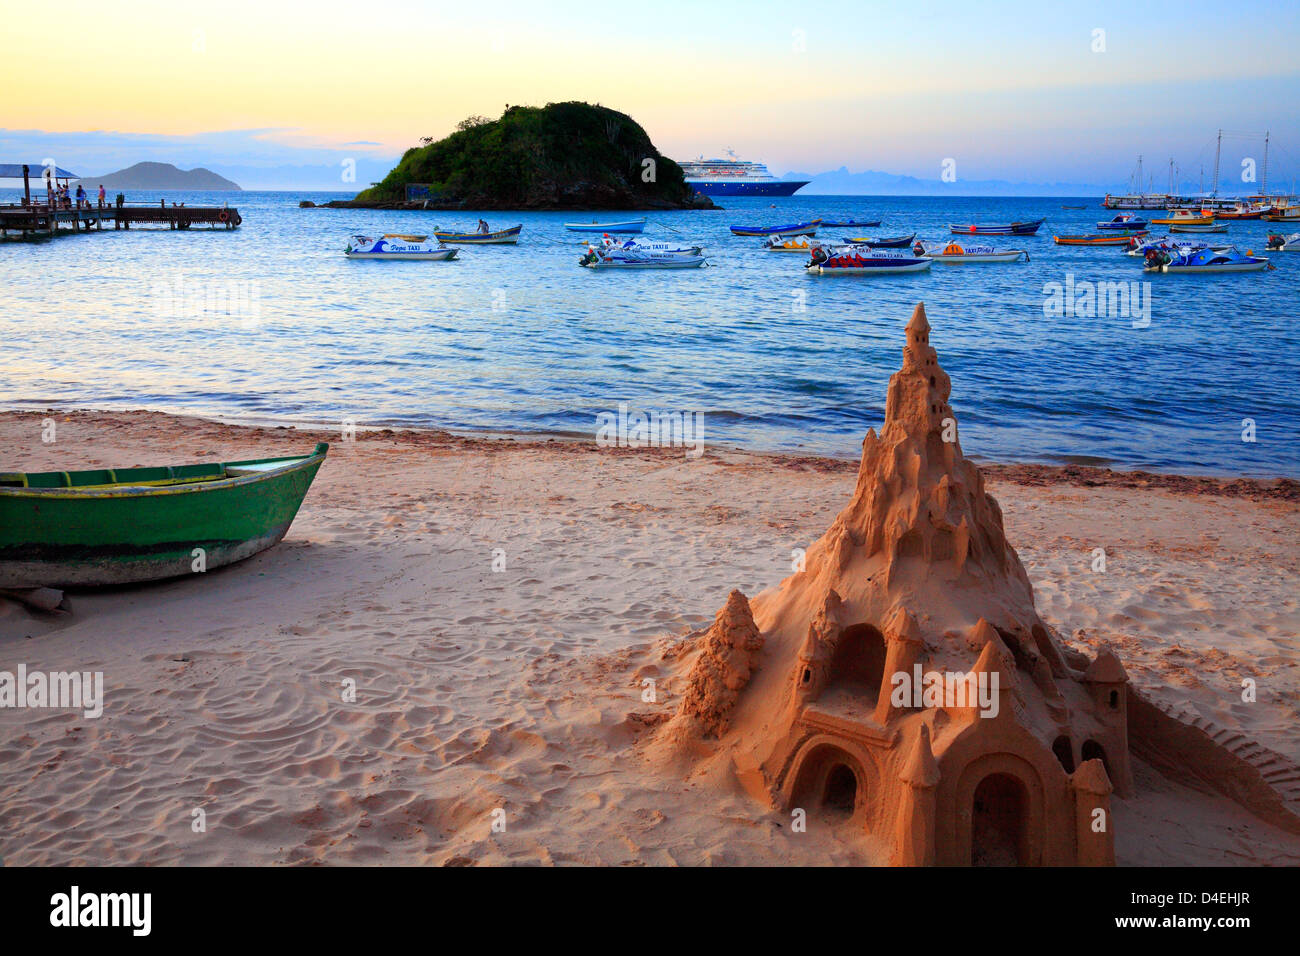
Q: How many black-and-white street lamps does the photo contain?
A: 0